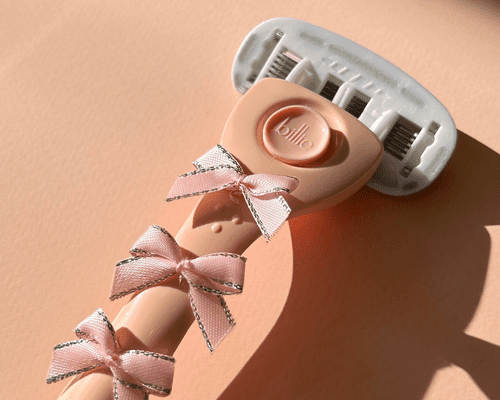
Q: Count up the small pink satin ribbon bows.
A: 3